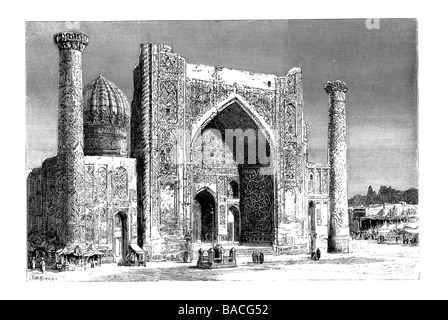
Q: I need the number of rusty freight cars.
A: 0